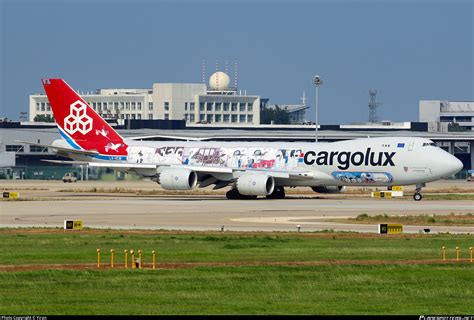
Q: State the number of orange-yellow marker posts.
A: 9